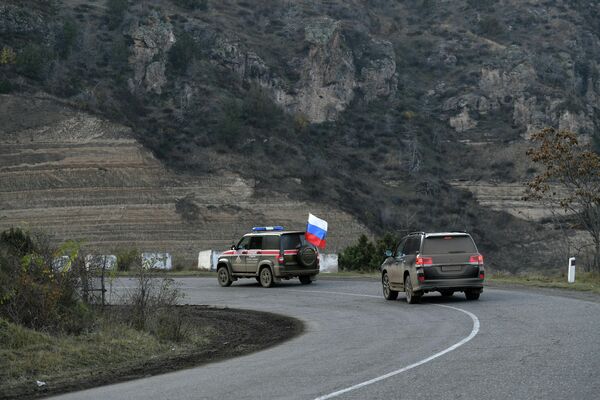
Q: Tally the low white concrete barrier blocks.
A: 5